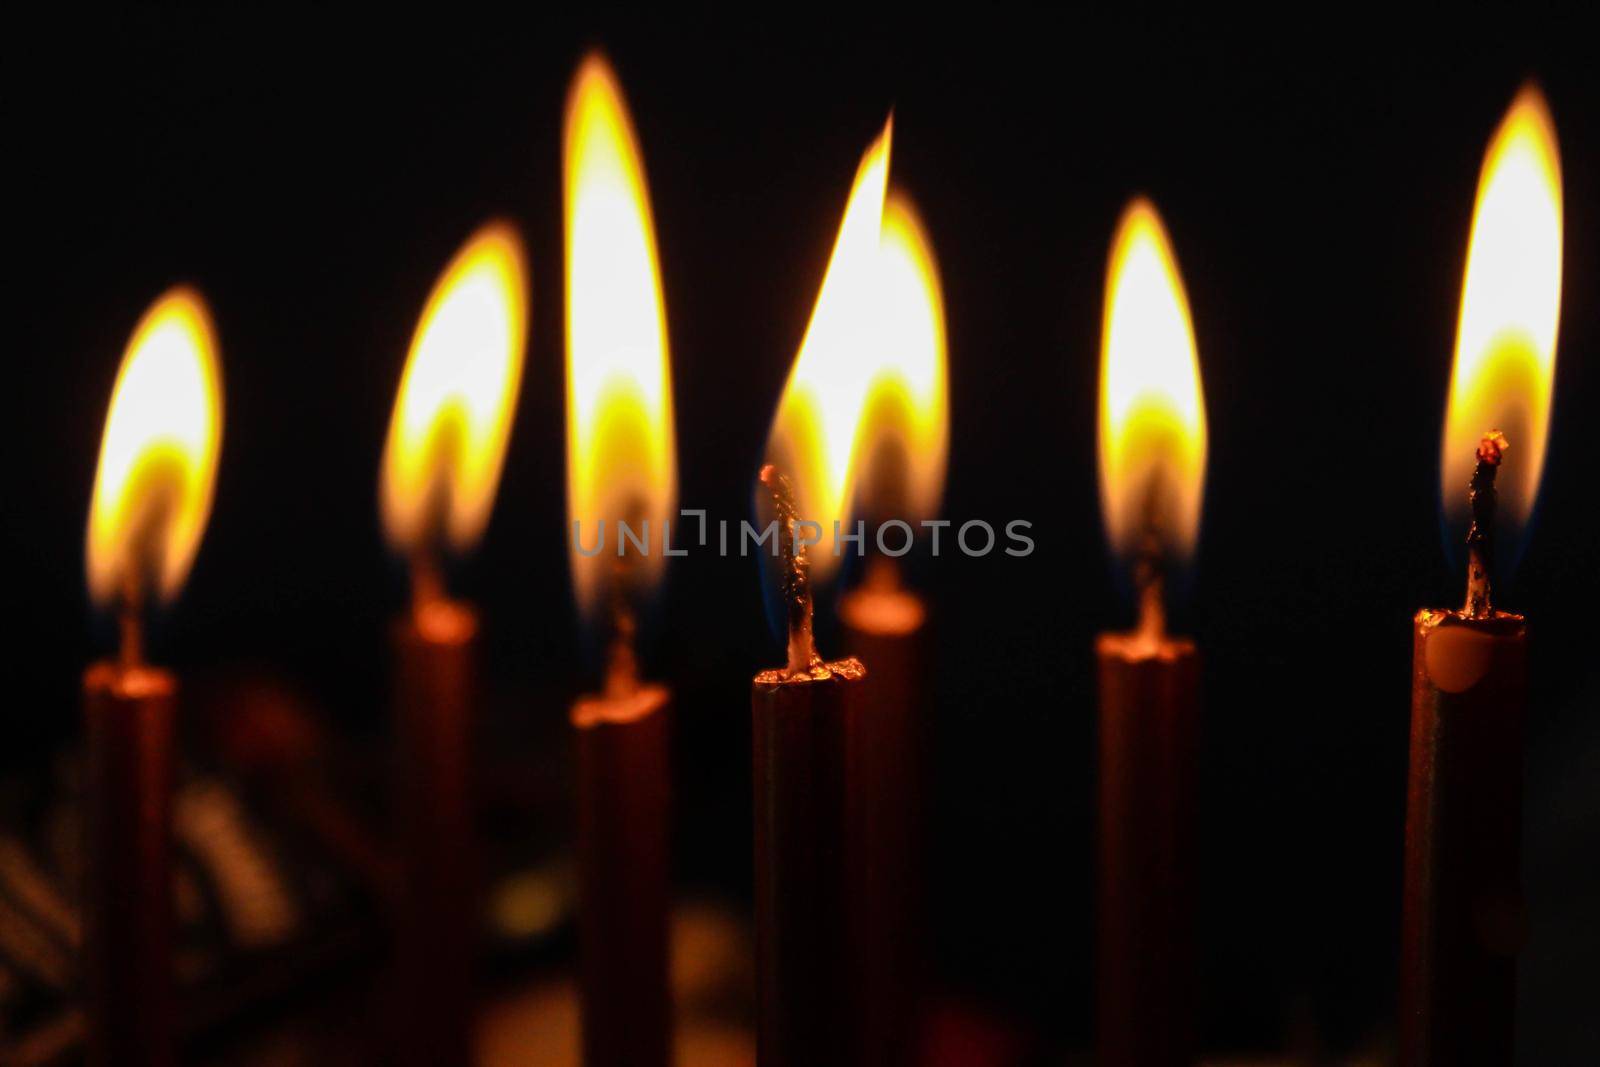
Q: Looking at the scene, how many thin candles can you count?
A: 7